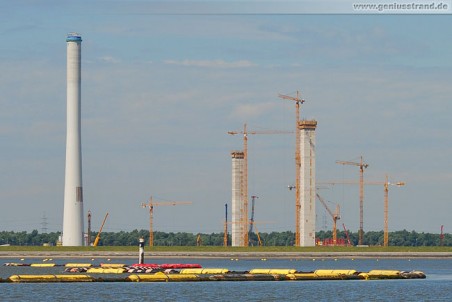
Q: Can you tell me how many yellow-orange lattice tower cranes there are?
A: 6